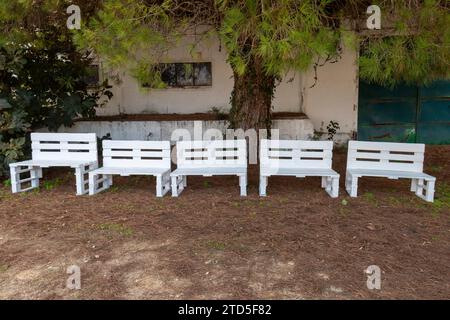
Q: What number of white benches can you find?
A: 5